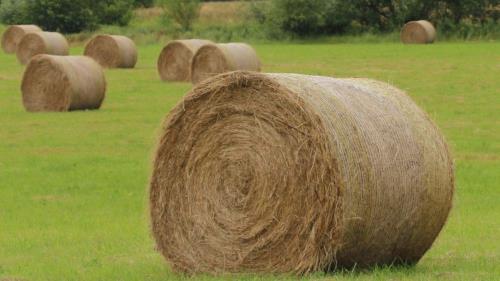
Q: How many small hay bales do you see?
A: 7